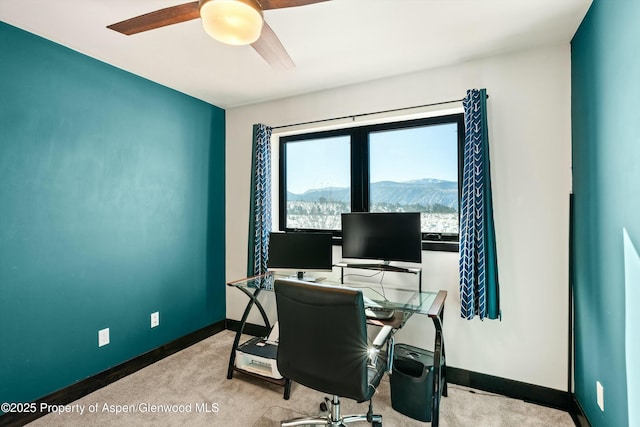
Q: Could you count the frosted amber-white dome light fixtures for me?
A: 1